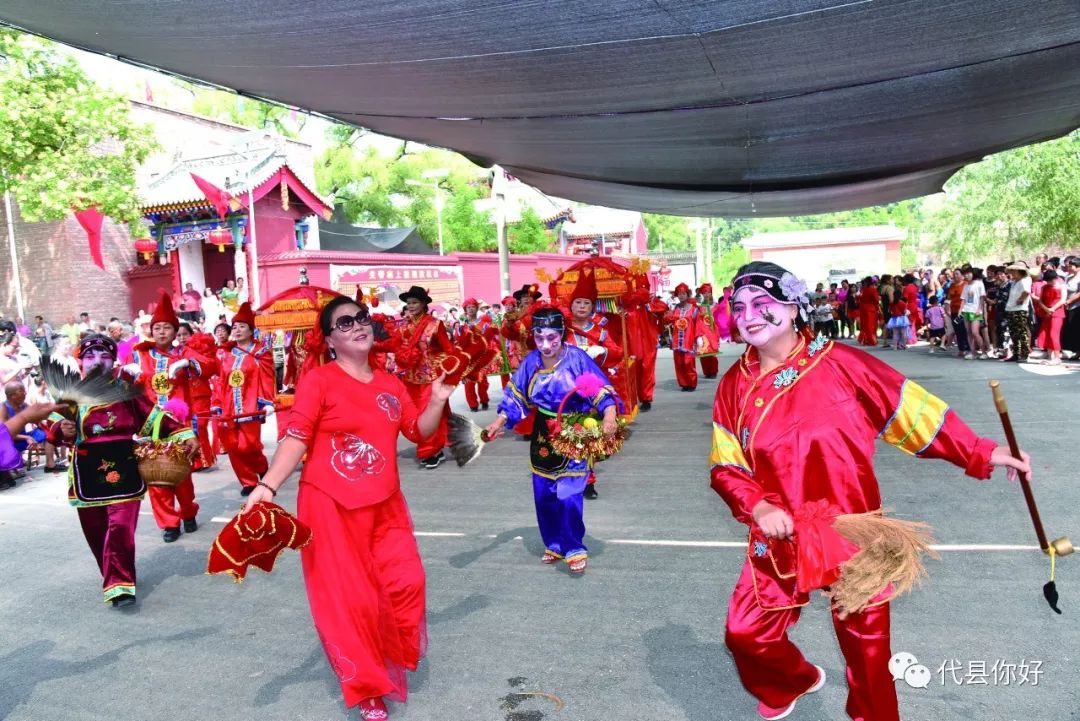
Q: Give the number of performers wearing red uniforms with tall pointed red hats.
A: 3